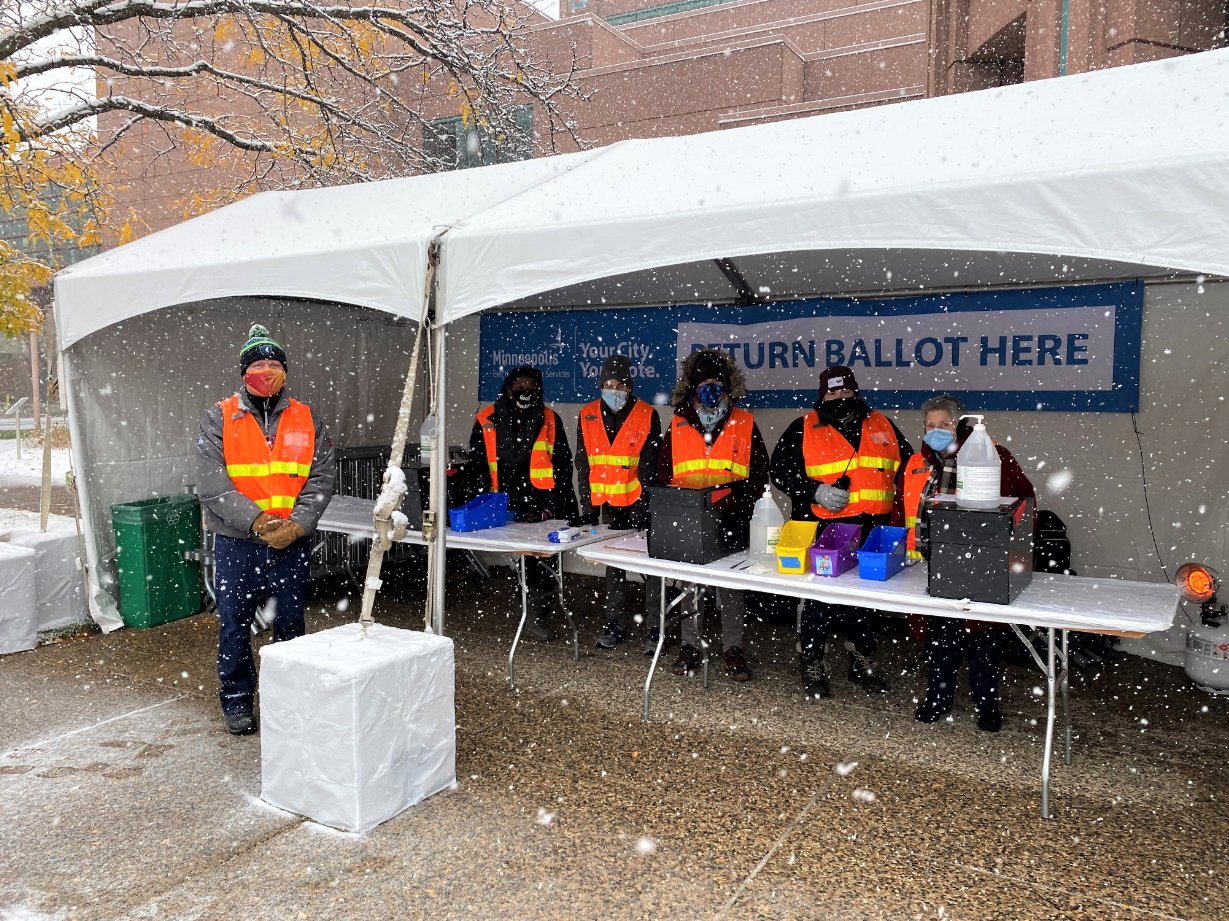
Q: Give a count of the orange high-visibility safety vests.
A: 6